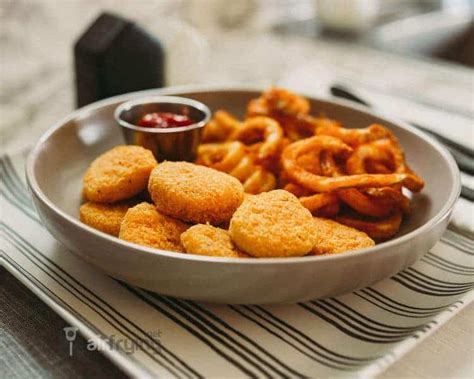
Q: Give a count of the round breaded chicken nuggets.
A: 7